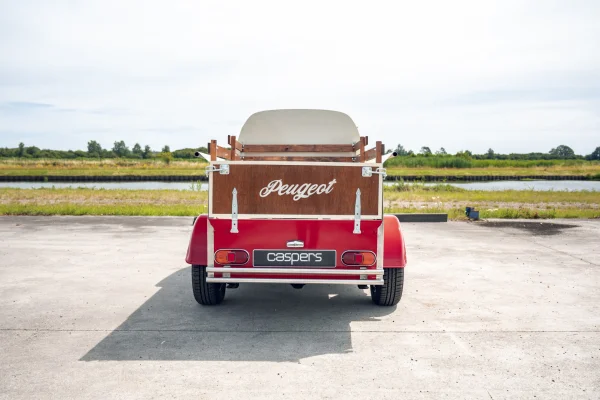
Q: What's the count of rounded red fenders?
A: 2